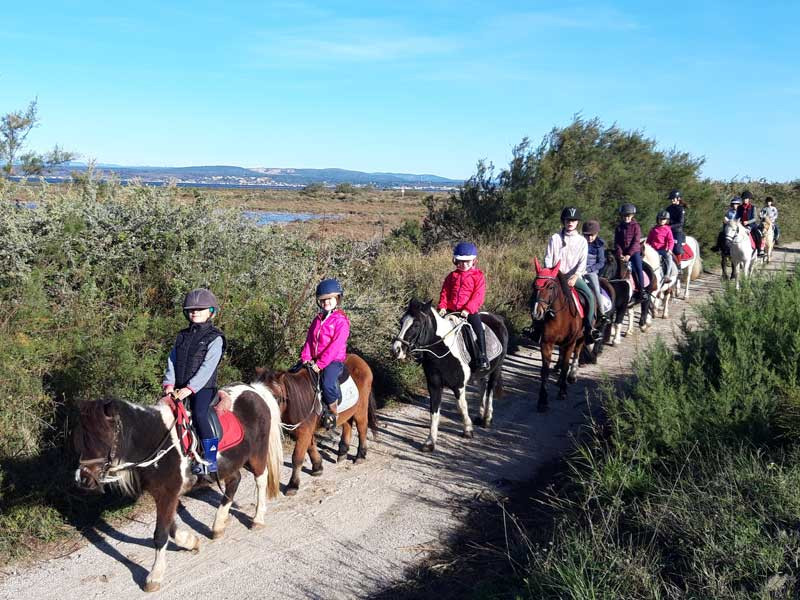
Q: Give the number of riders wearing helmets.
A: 11